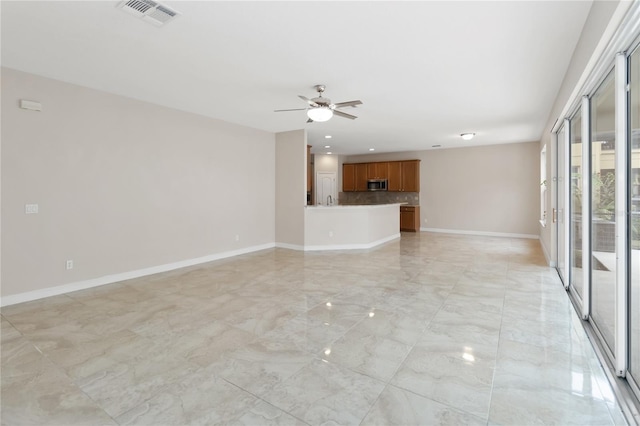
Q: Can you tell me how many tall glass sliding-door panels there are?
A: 4